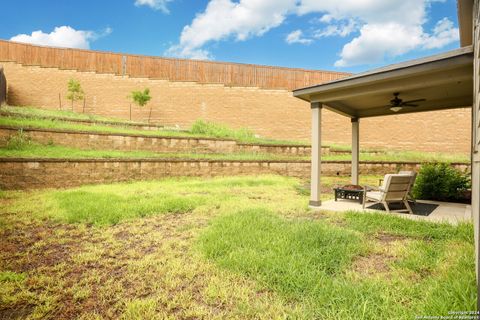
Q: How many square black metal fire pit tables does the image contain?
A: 1